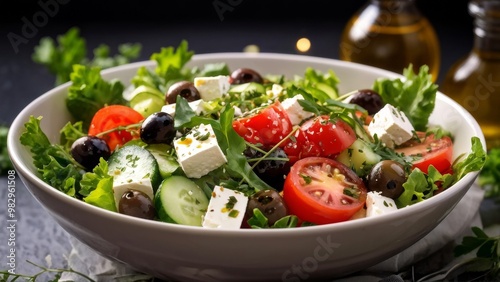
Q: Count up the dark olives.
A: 9